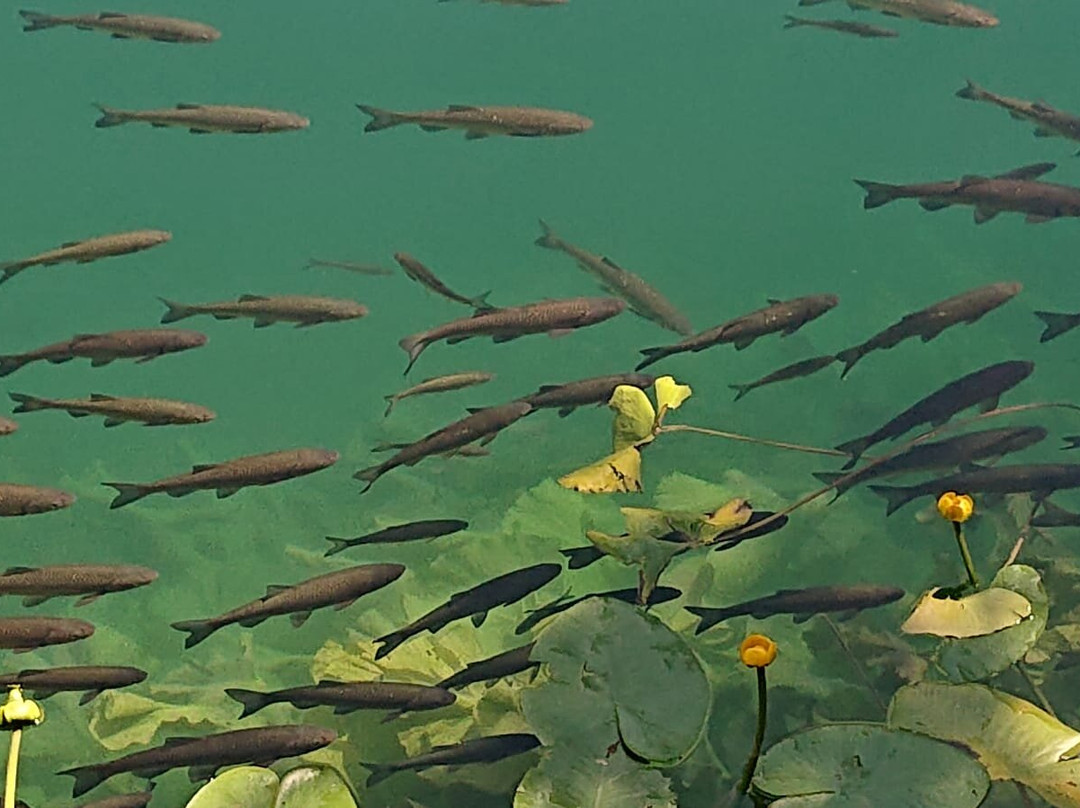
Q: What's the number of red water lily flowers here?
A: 0